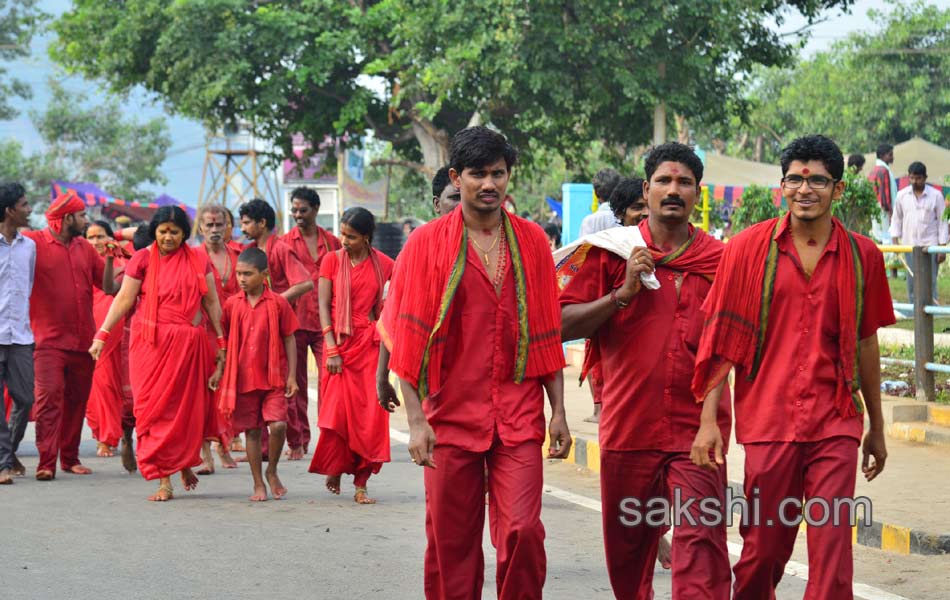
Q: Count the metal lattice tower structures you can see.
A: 1